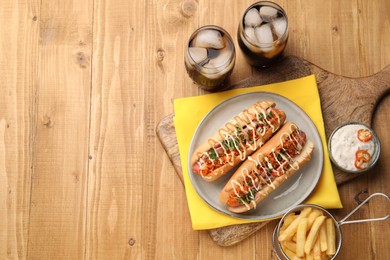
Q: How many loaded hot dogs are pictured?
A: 2